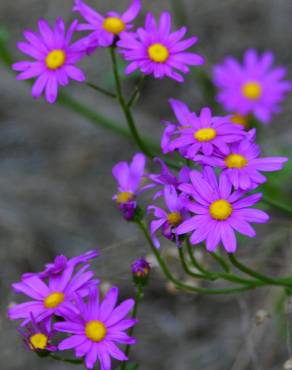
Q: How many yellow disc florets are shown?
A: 13